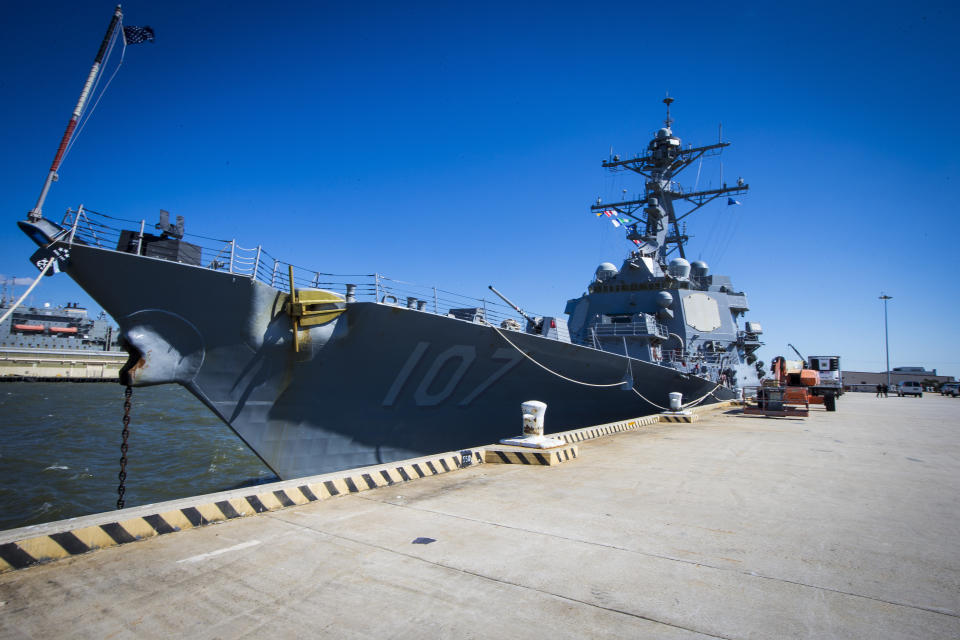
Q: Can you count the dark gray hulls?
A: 1